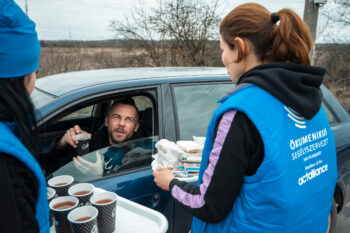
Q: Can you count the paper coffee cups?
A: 7